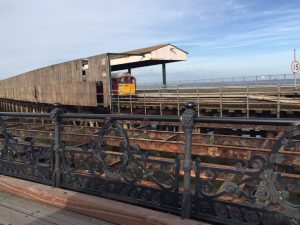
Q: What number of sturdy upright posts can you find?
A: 2